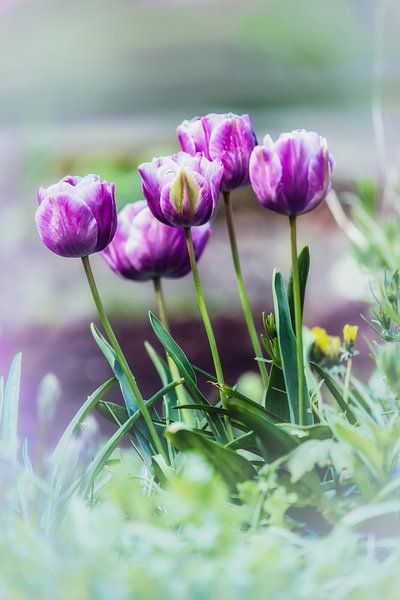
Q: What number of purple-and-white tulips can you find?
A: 5